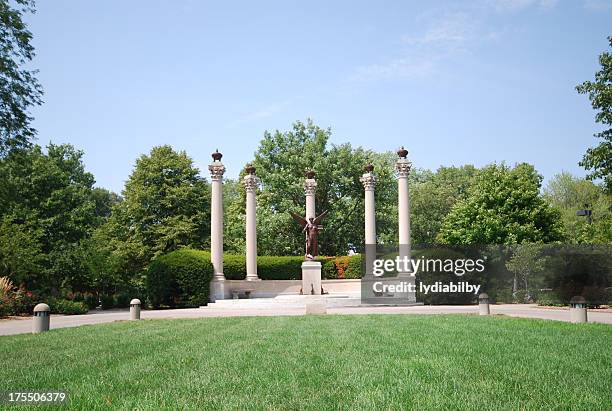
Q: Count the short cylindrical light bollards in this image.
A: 4